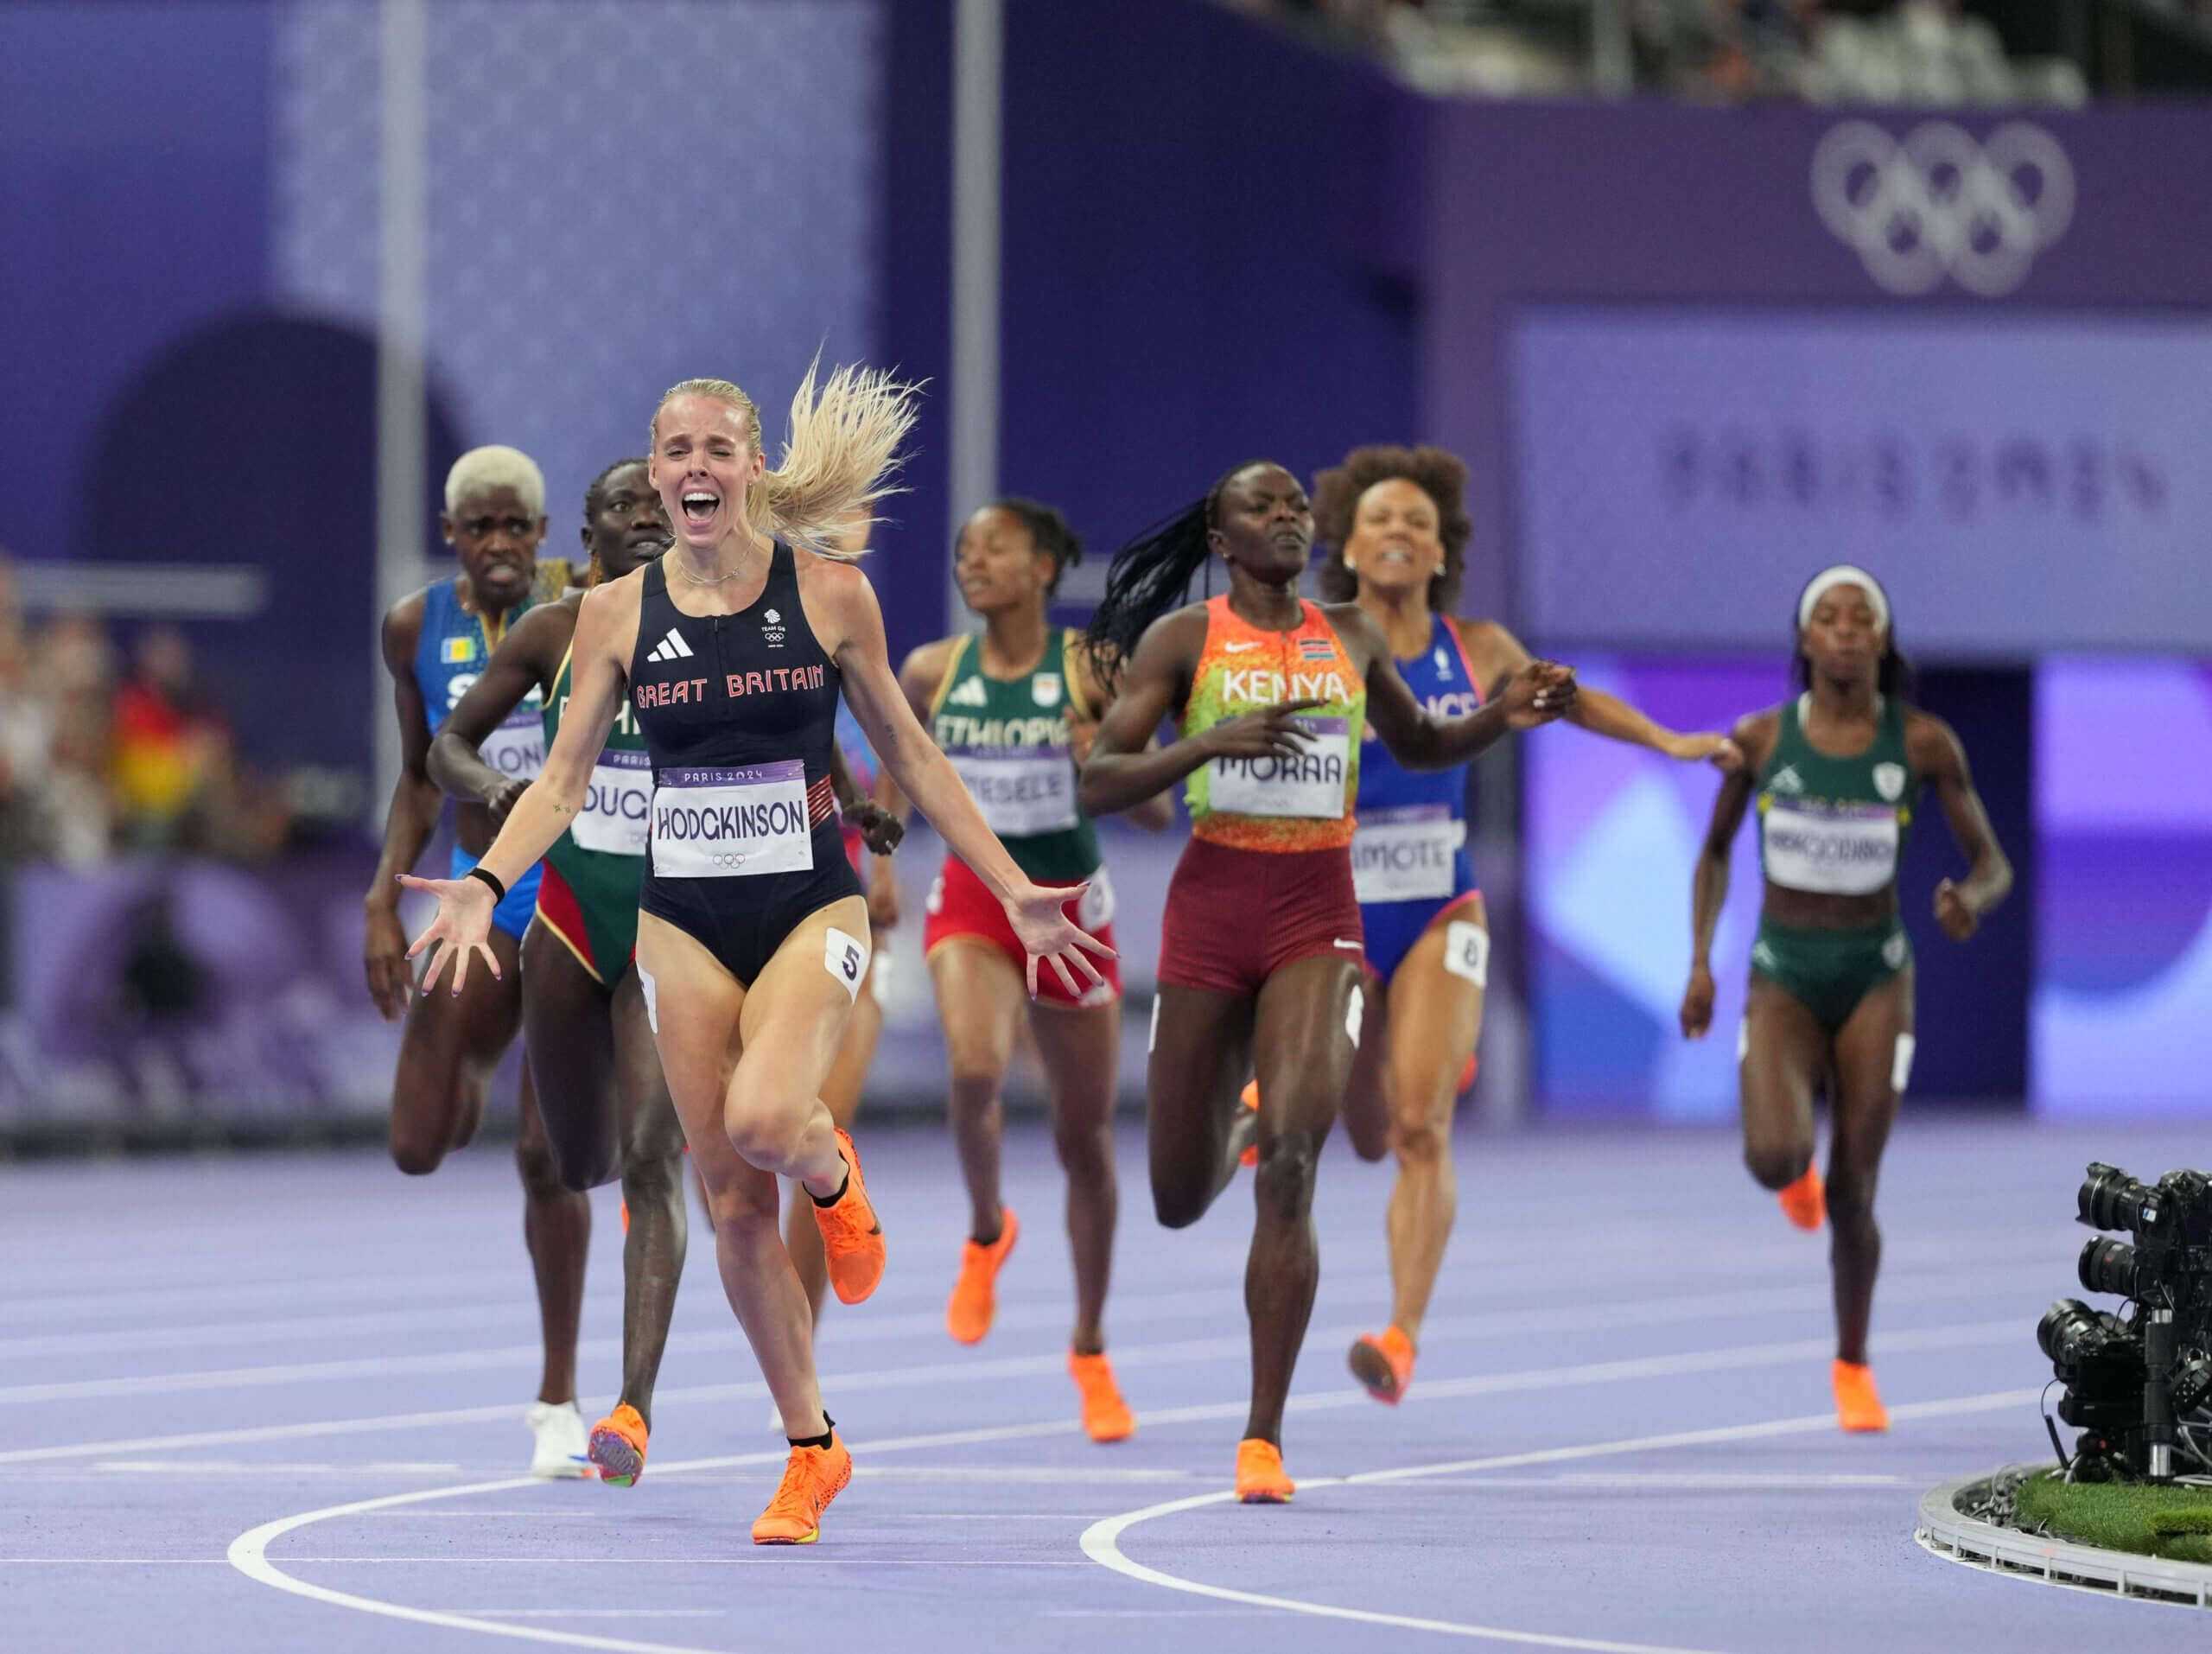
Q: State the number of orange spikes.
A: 12